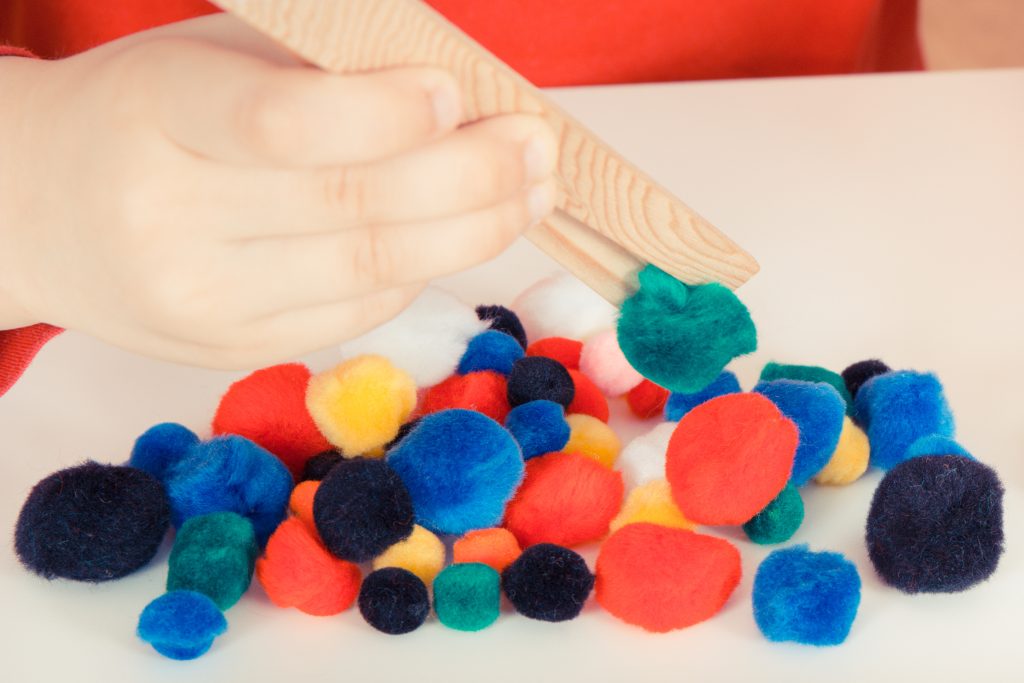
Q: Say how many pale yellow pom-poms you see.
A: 5